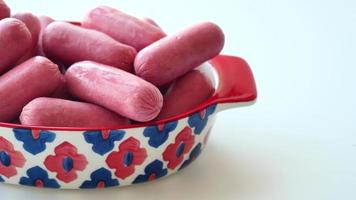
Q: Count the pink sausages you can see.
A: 12